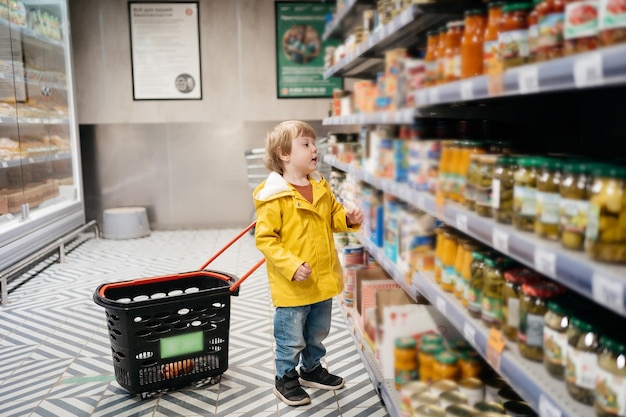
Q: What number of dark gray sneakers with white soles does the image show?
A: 2